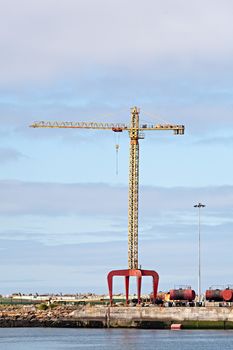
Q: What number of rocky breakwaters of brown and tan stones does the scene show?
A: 1